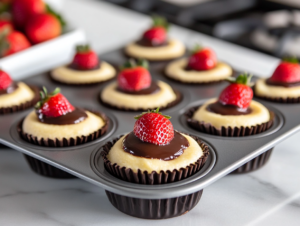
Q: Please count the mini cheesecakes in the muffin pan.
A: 9